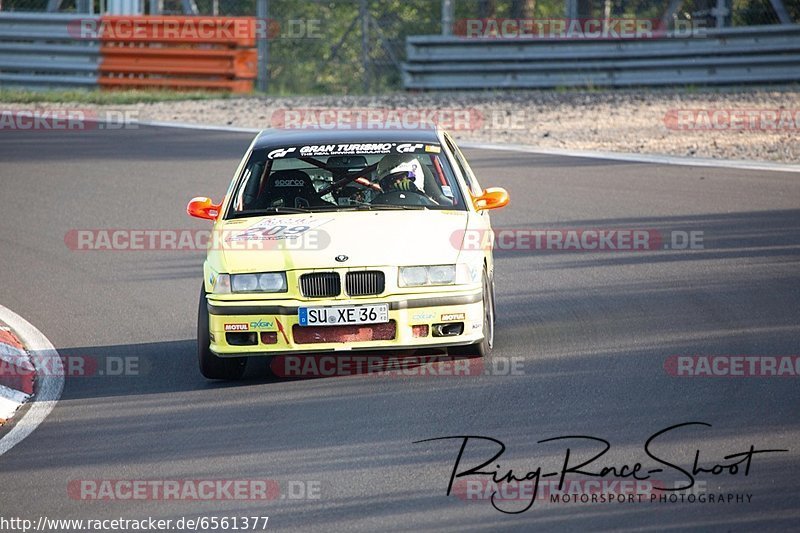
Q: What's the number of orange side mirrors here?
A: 2